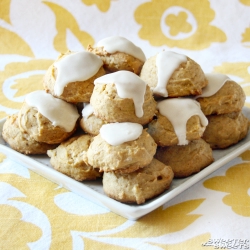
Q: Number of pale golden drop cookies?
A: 14